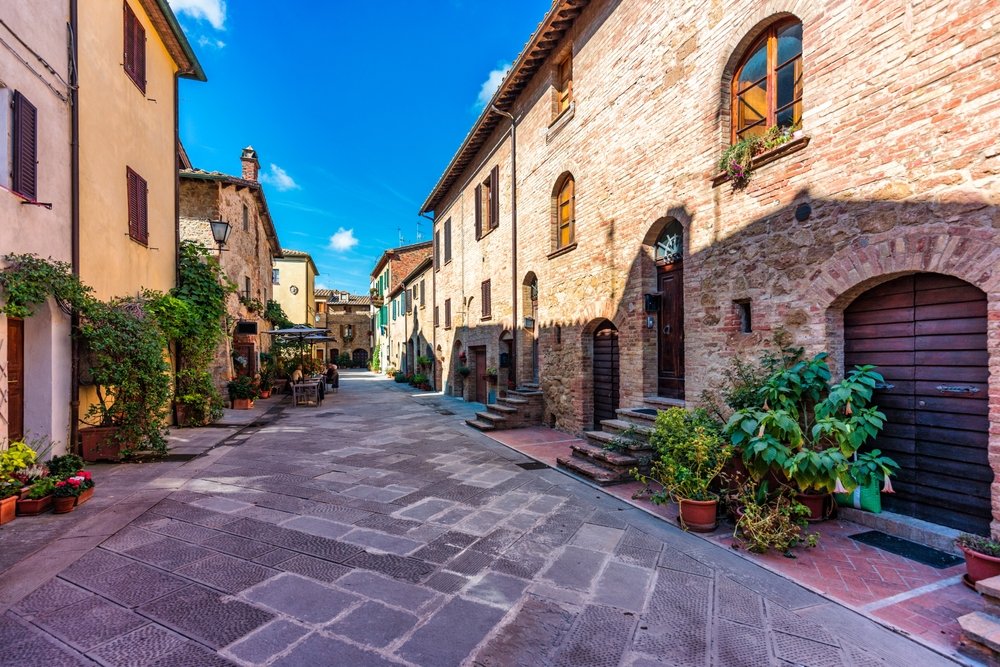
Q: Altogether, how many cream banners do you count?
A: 0